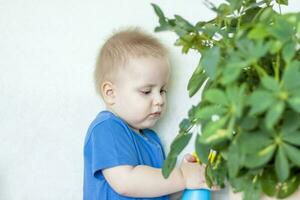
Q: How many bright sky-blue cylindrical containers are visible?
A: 1